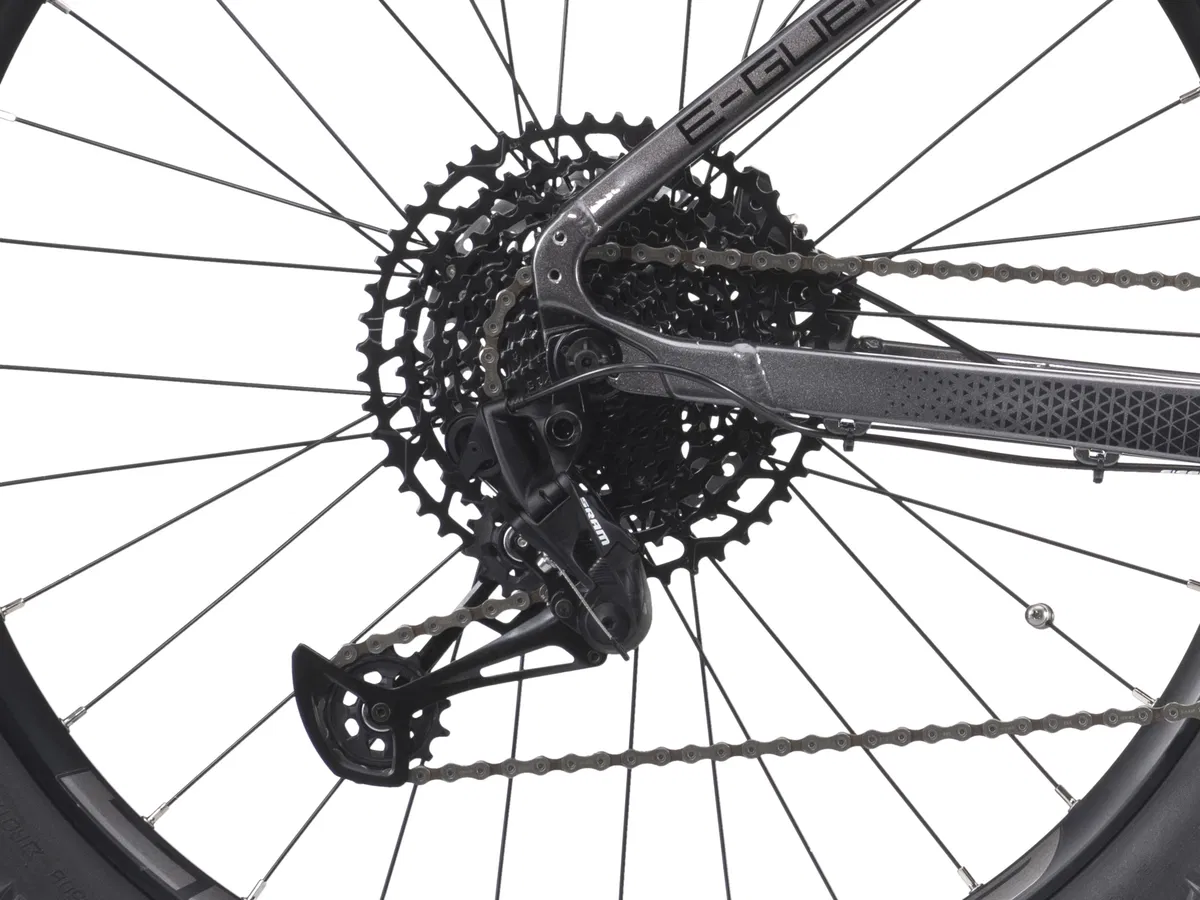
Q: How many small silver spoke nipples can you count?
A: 11